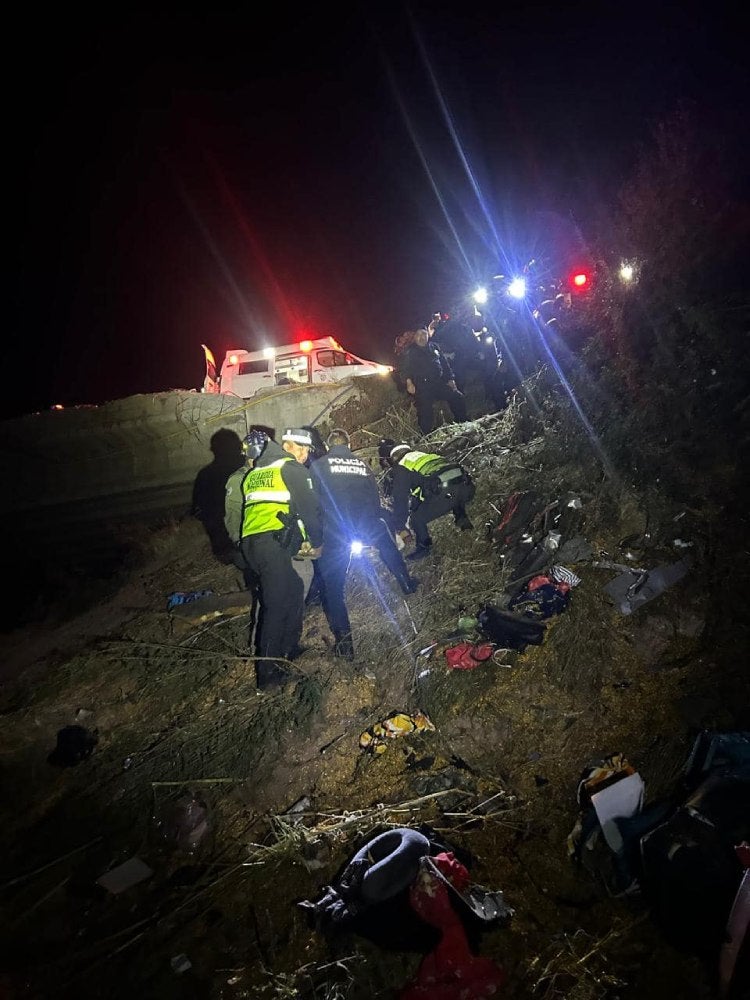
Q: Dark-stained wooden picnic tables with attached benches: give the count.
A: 0